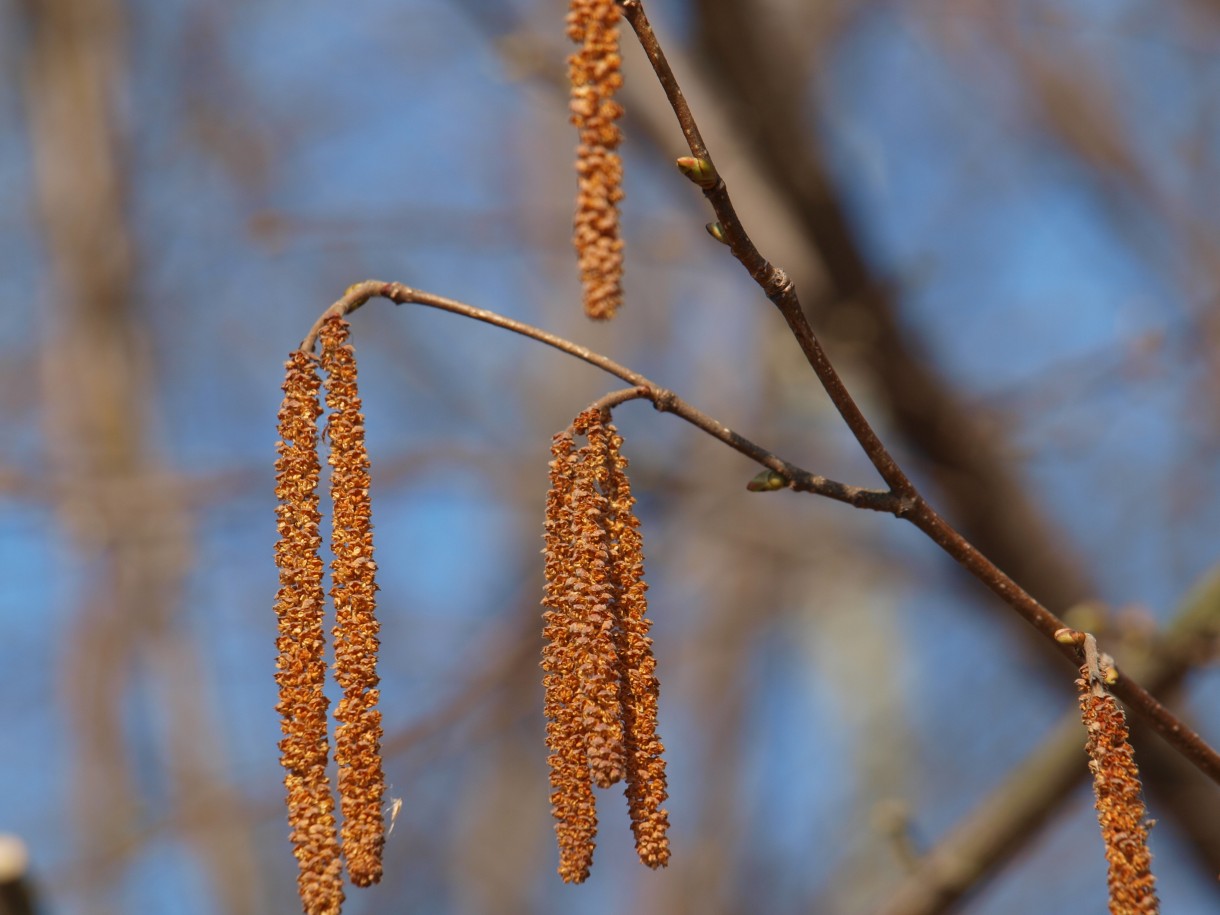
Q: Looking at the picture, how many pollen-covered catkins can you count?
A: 7